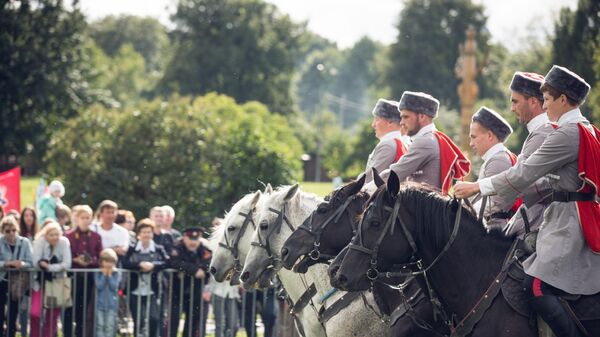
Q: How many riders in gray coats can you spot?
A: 5